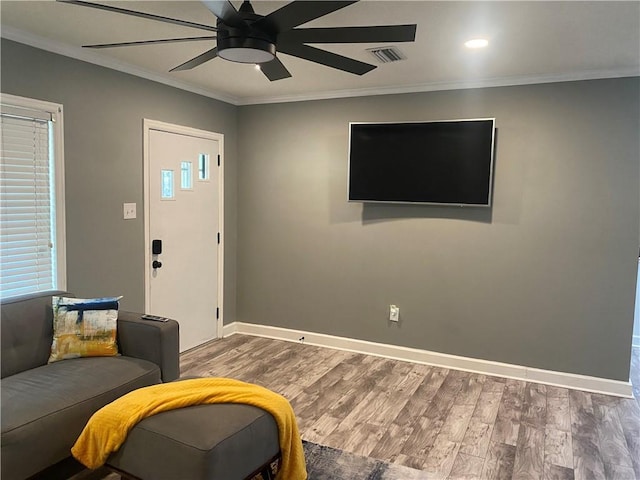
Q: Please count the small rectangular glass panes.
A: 3